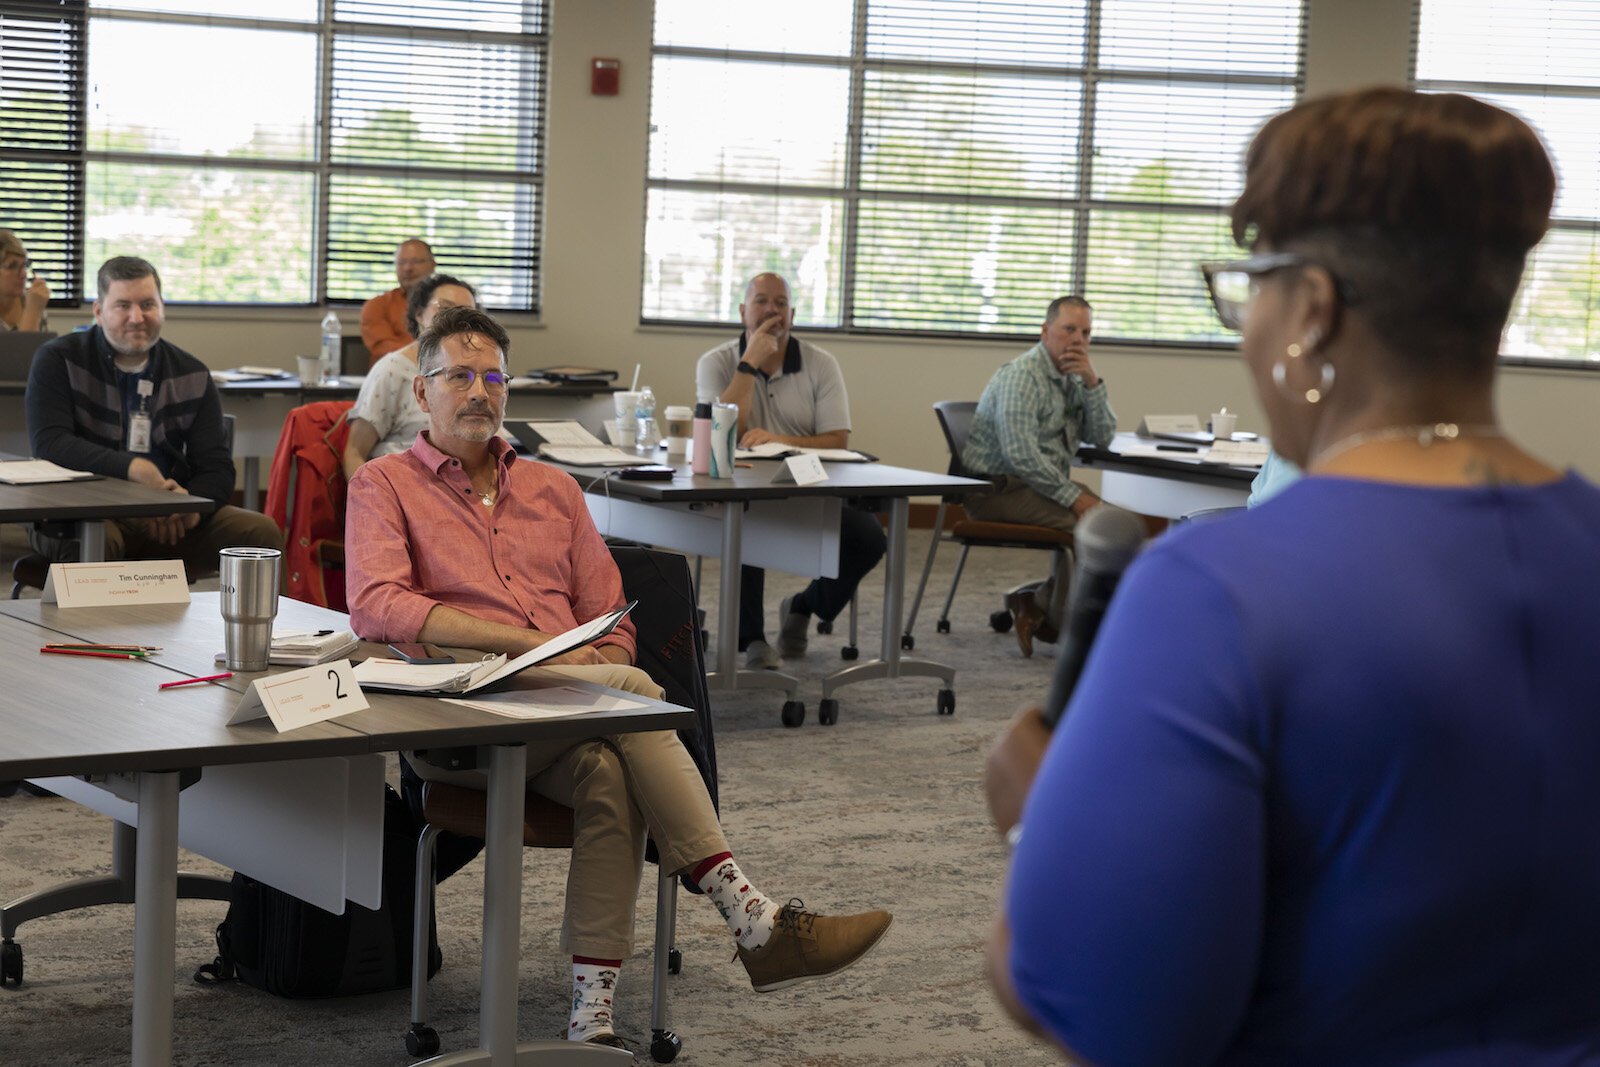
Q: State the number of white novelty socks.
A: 2